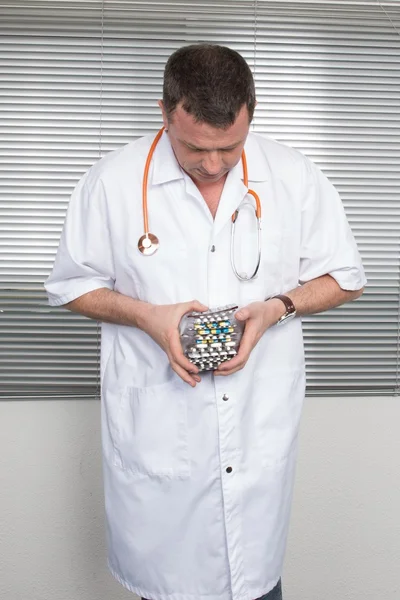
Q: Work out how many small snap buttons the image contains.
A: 3